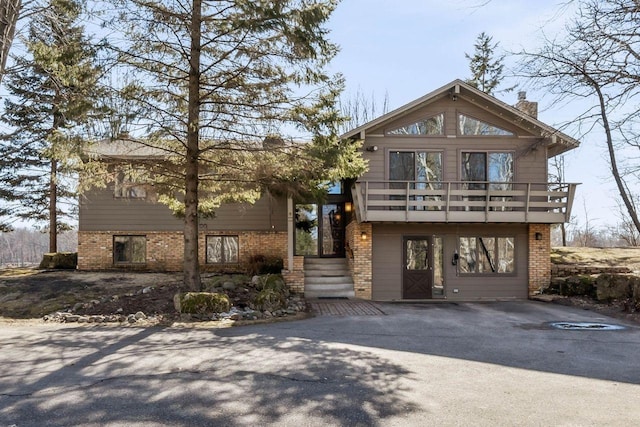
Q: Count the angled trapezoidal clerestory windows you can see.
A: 2